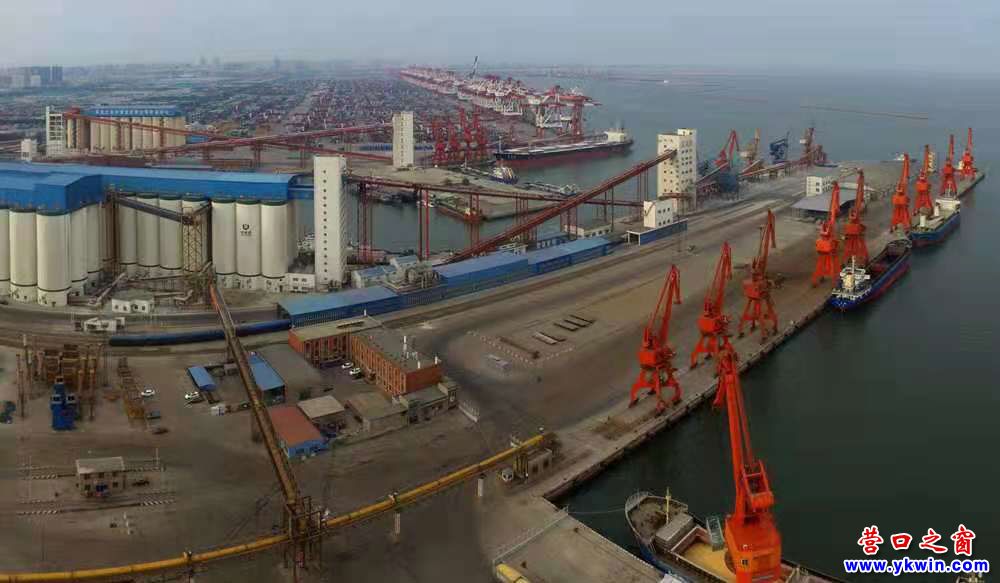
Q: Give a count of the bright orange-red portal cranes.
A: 10